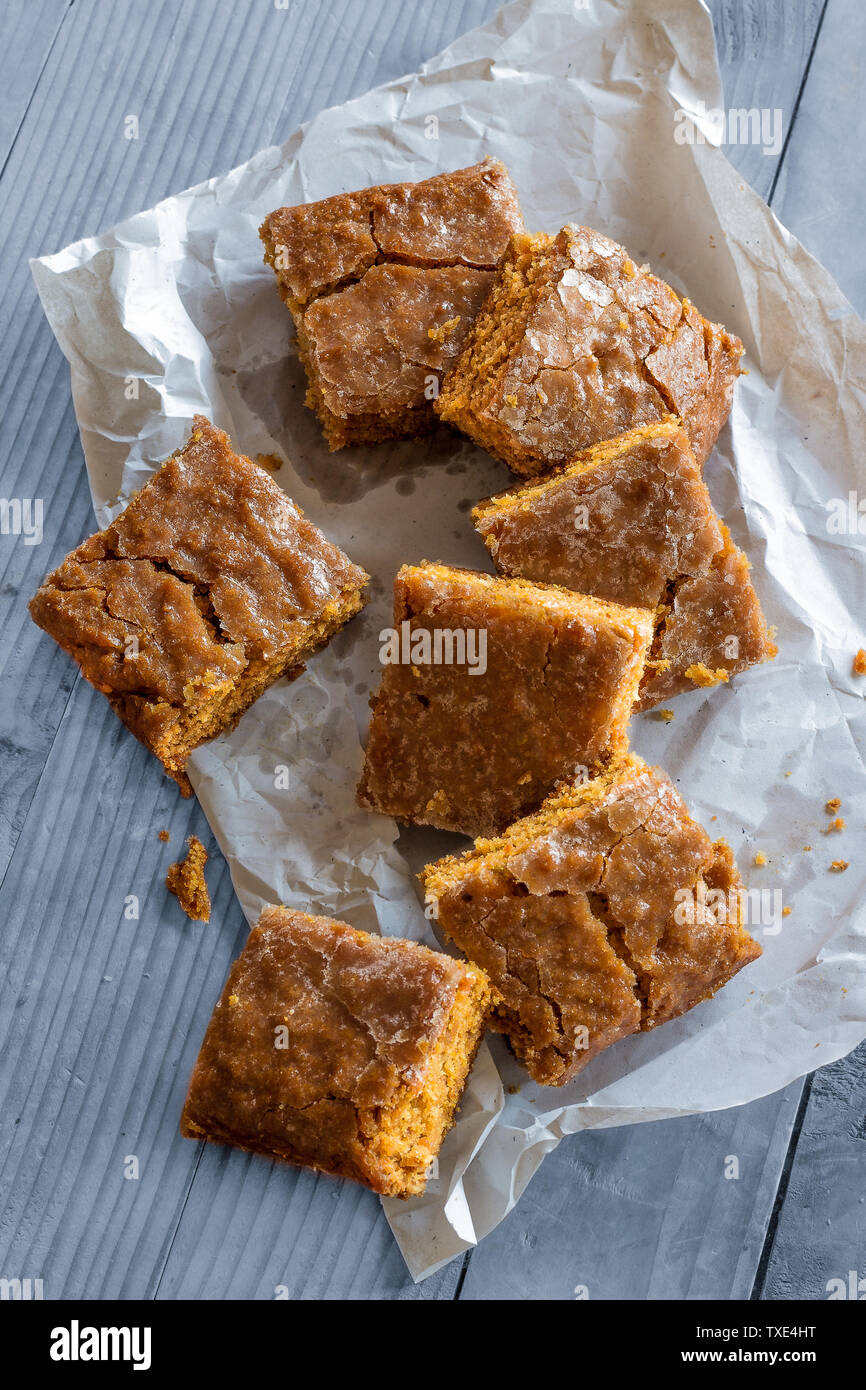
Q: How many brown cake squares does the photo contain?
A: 7